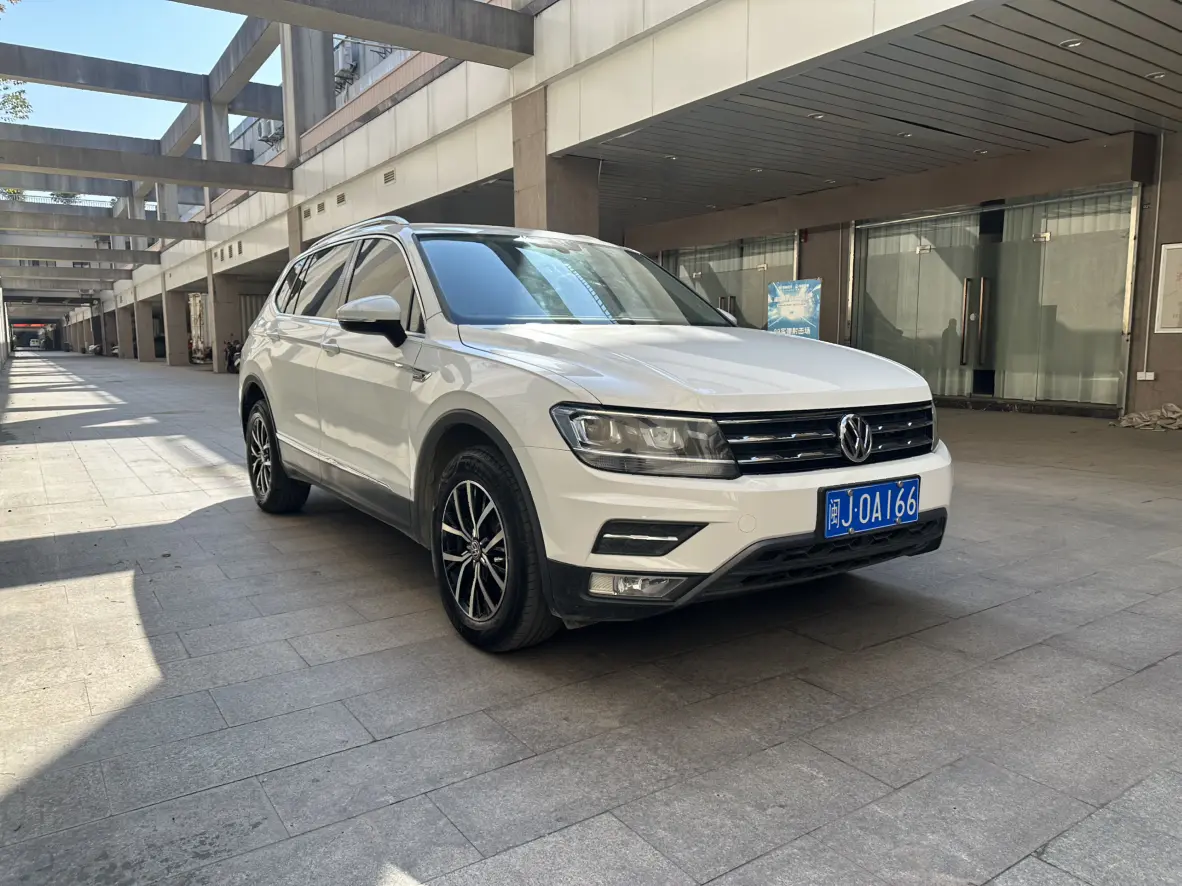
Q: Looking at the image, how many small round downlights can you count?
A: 10